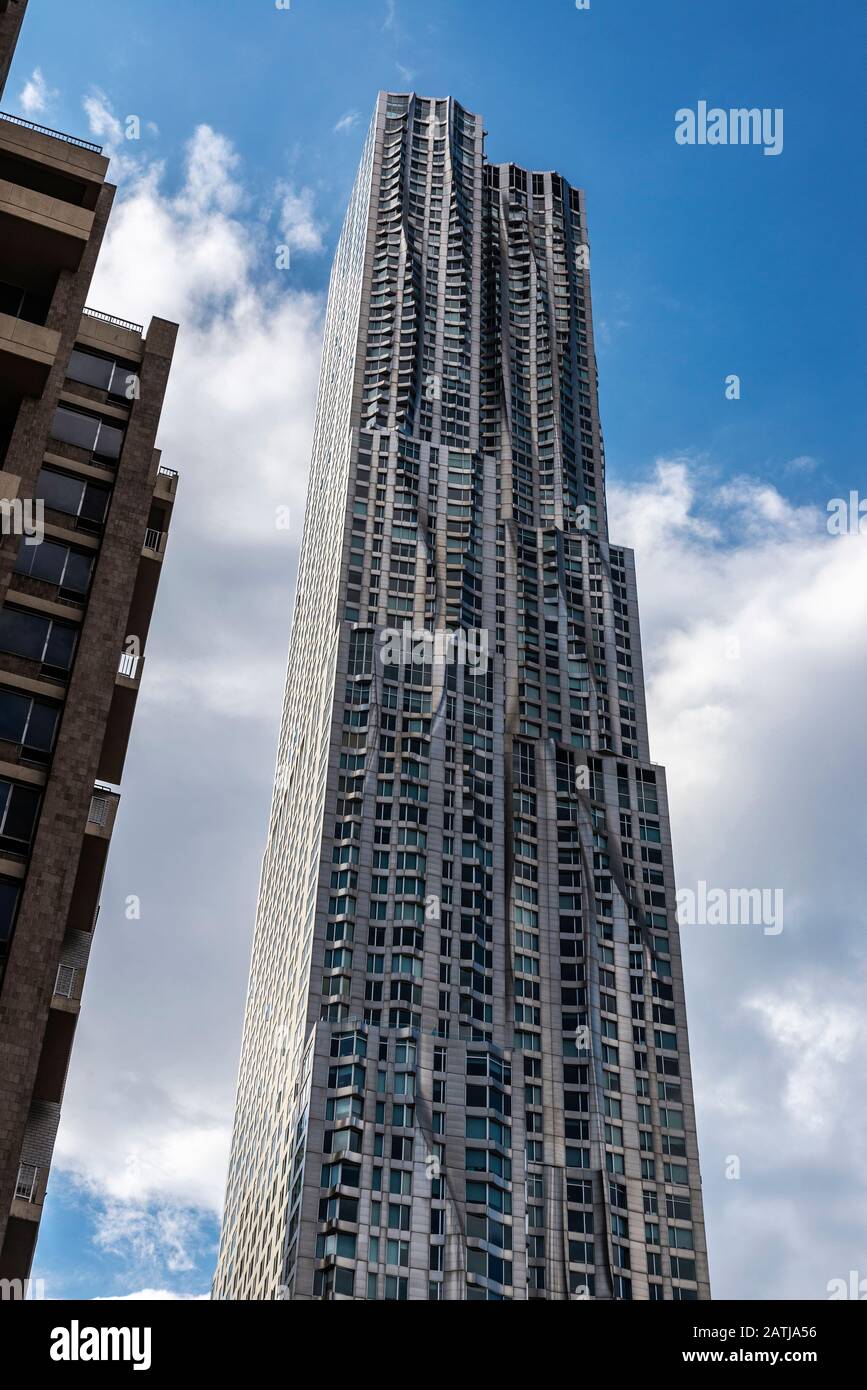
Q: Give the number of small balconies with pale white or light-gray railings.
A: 5